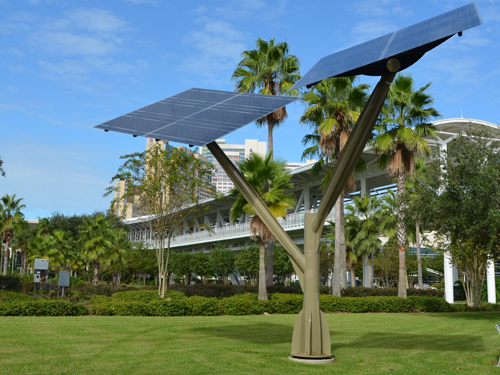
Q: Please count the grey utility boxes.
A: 2